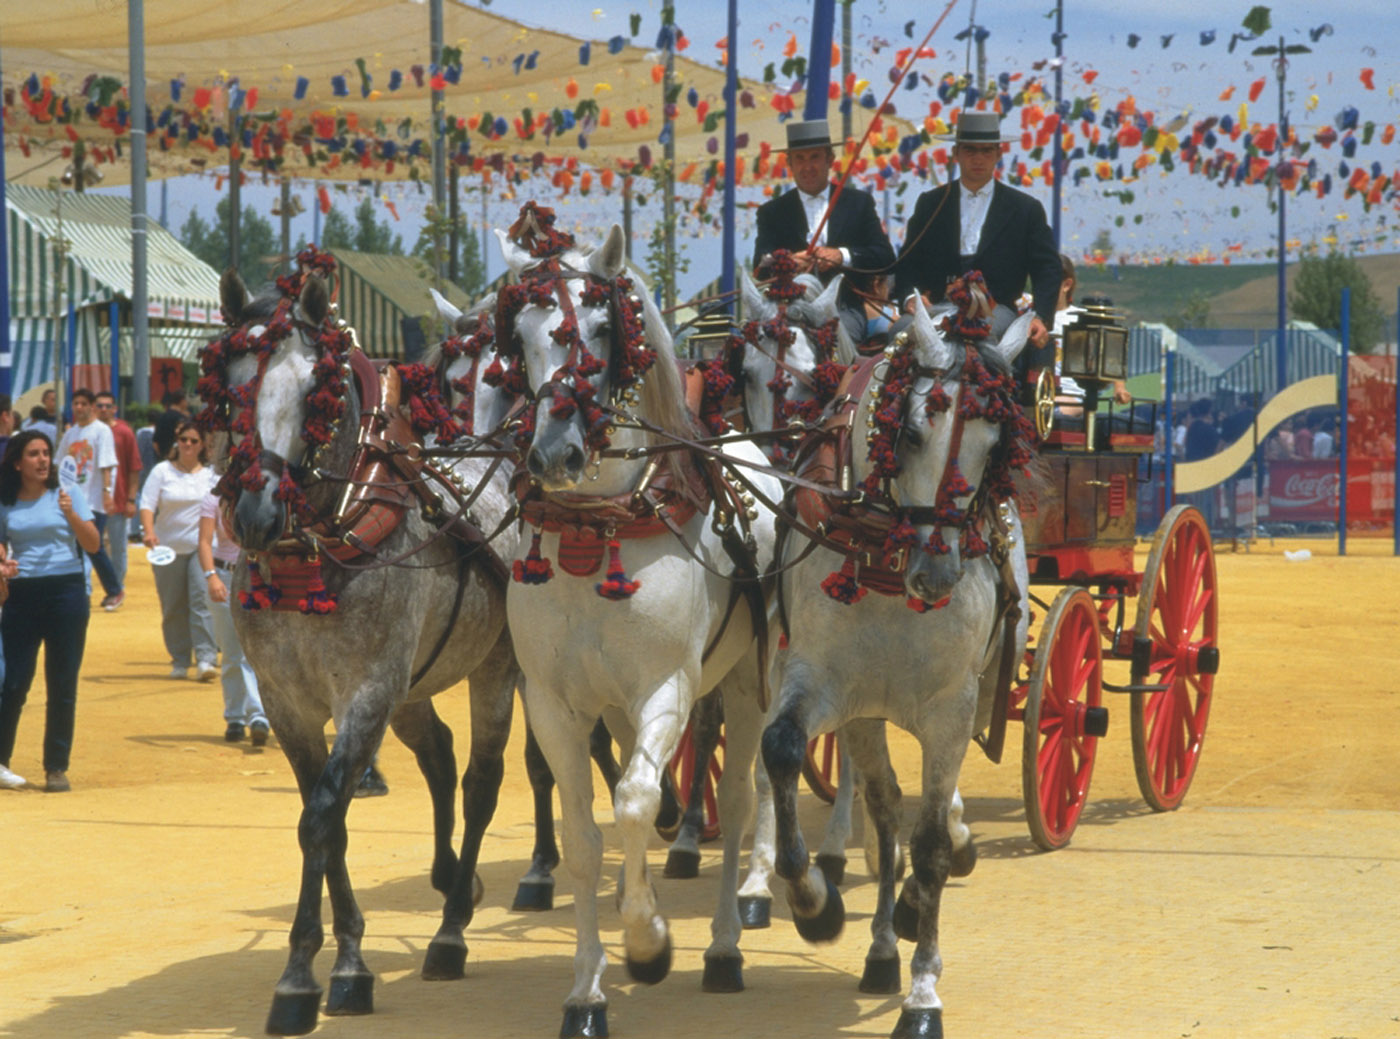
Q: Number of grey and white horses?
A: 5